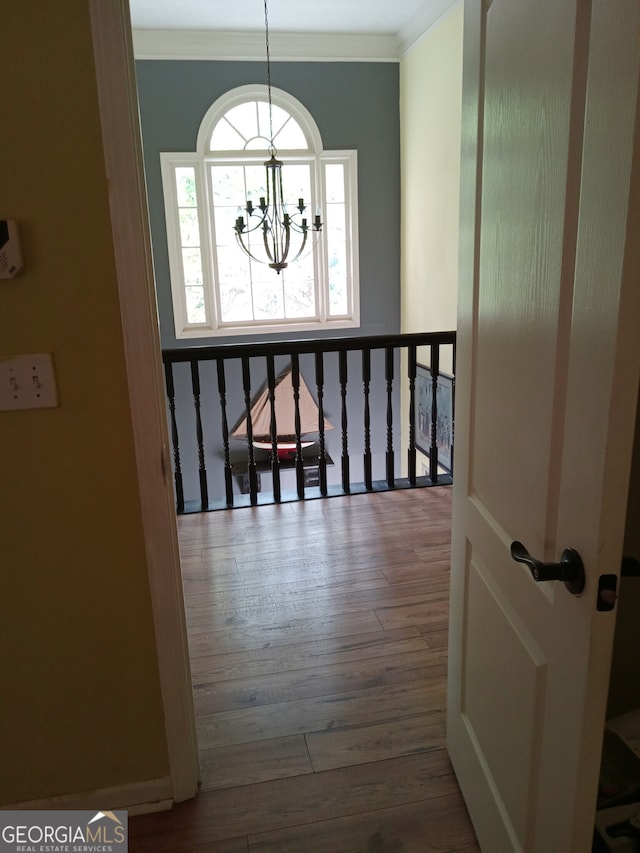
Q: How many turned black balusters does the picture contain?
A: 13